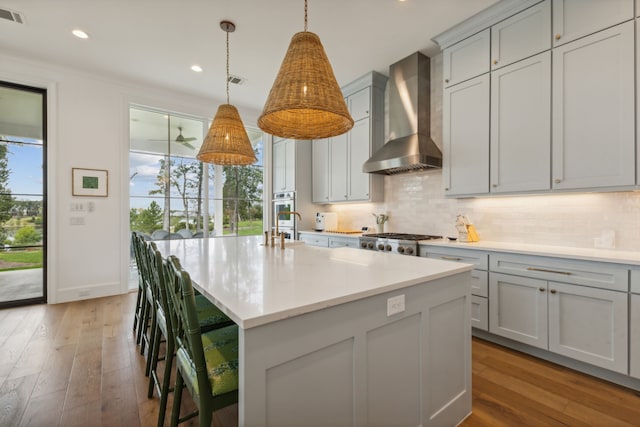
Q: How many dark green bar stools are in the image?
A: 4